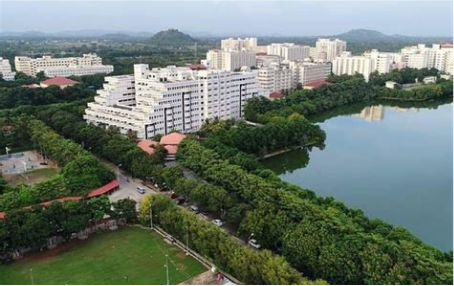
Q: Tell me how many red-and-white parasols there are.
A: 0